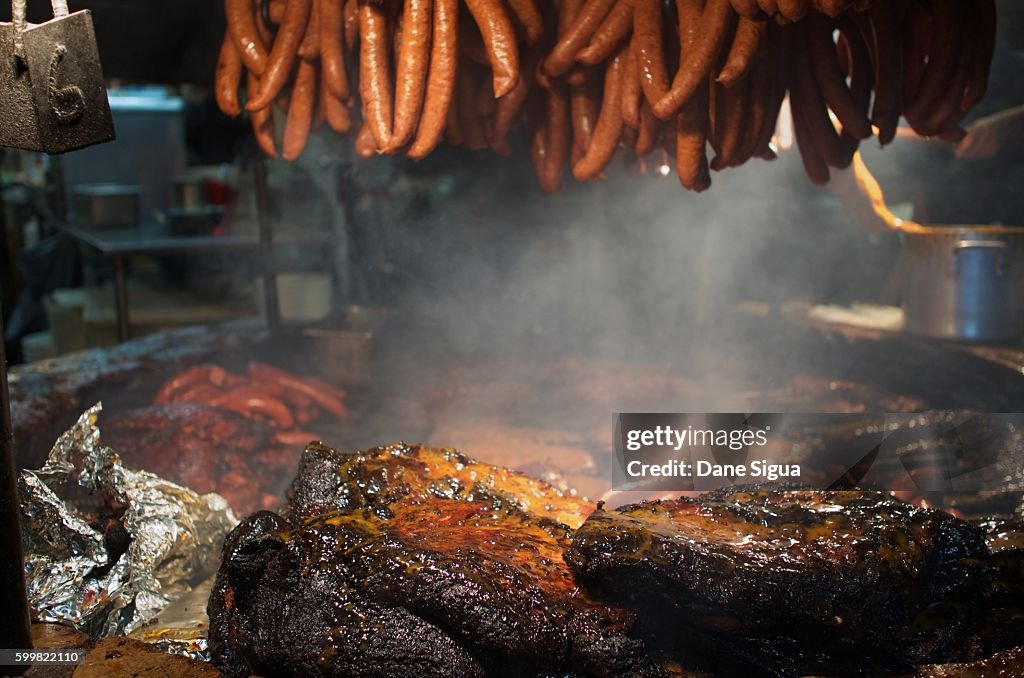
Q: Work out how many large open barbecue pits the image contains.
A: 1